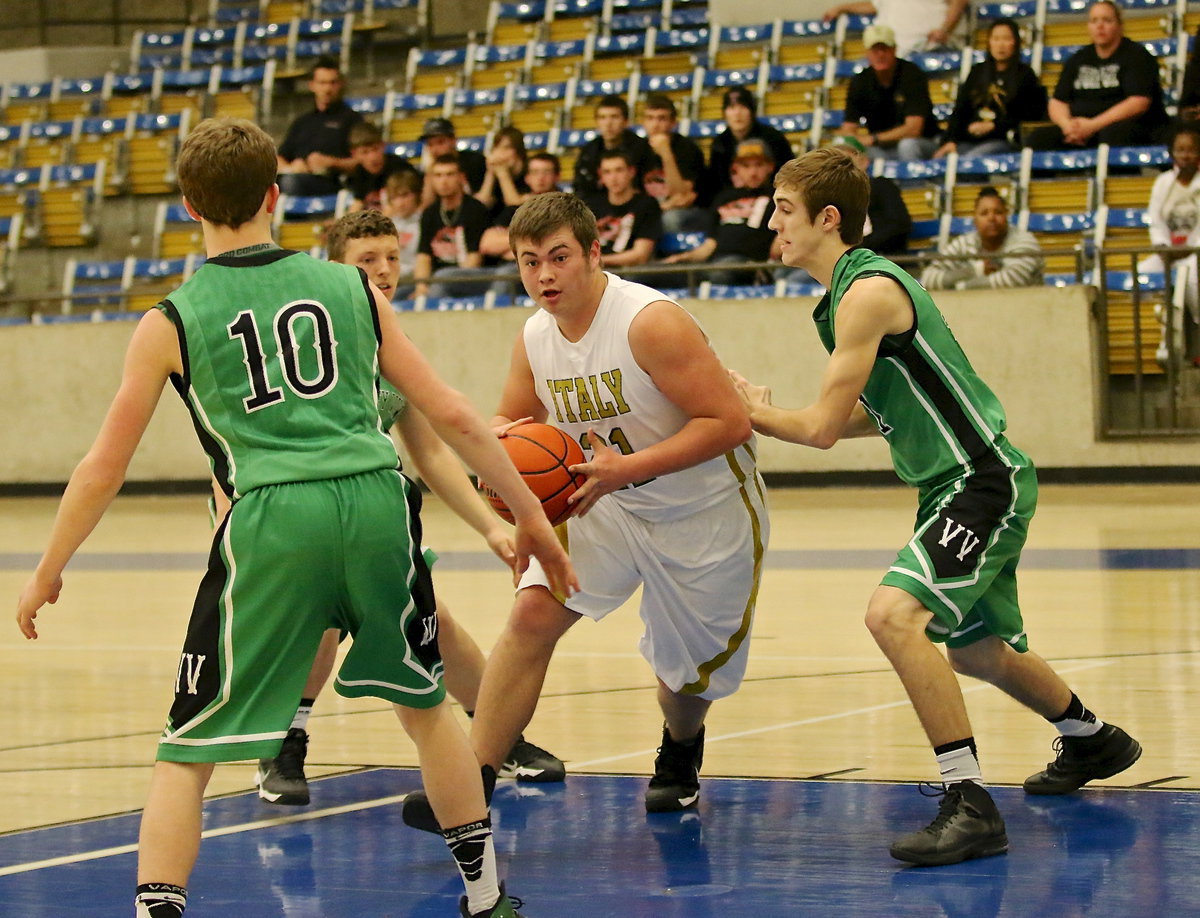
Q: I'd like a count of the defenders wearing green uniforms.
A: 3